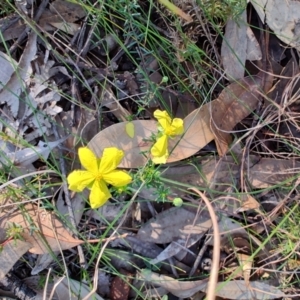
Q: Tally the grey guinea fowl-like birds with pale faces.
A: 0